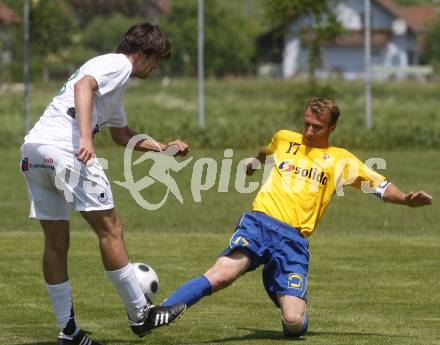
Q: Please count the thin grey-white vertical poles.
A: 3